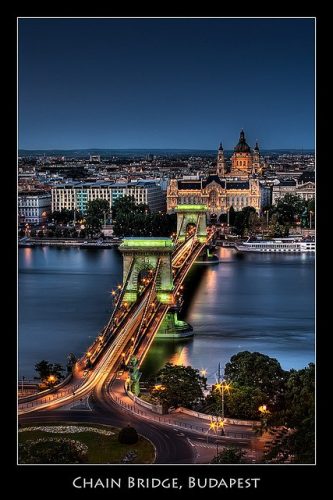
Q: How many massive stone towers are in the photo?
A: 2